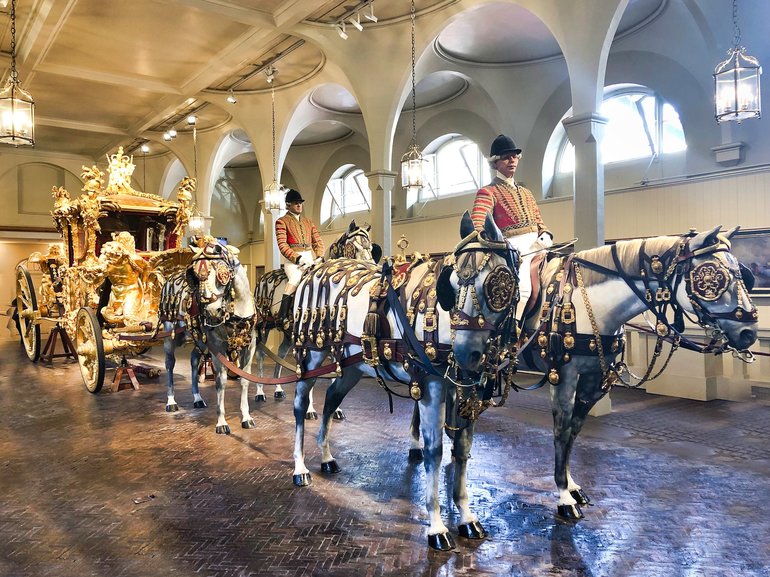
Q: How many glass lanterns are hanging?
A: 5